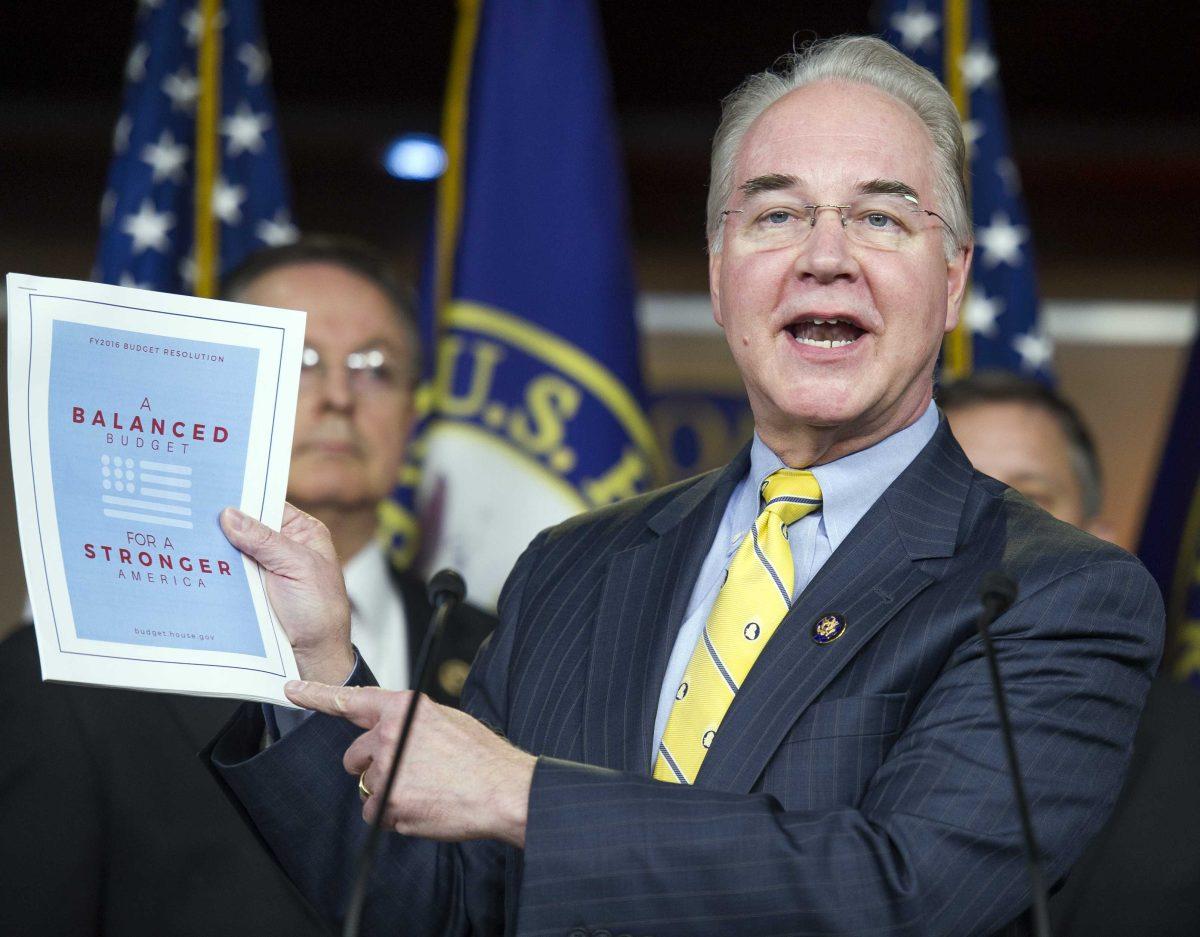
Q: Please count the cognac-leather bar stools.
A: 0